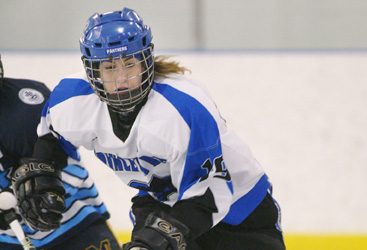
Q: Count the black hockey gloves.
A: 2